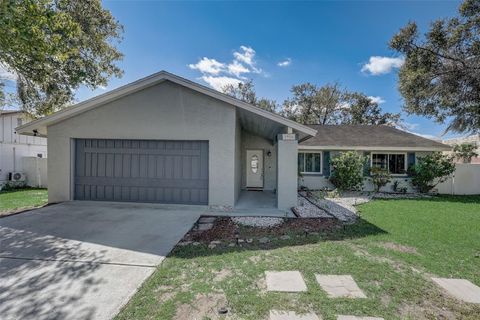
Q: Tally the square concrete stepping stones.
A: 5